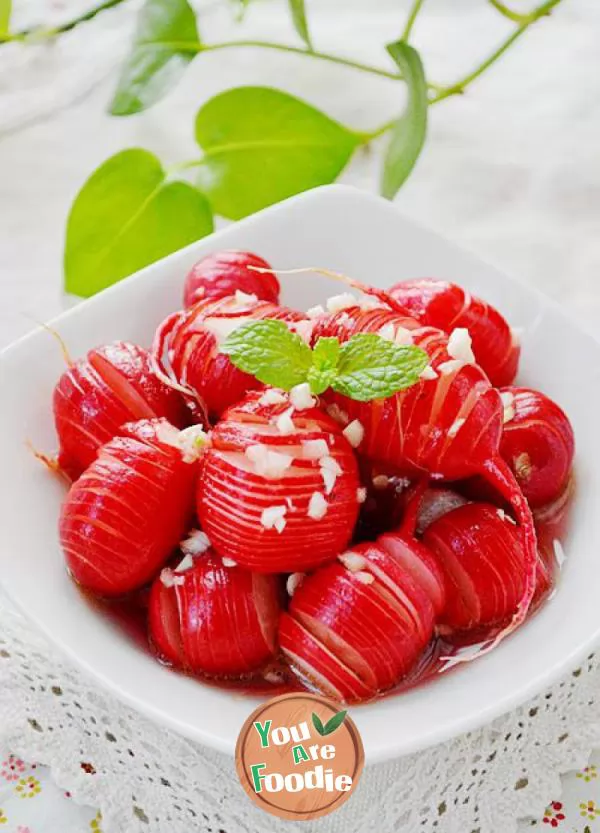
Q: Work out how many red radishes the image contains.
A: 11